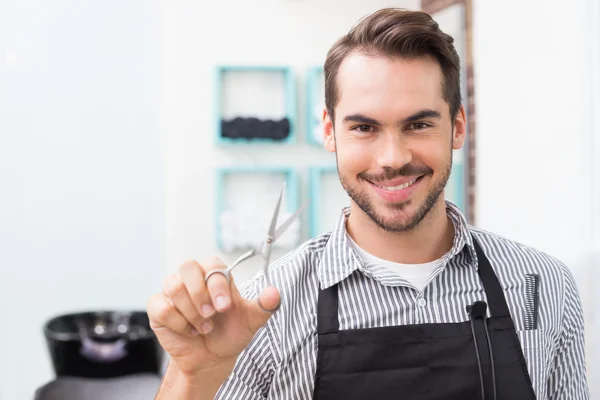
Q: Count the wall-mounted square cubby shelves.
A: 4